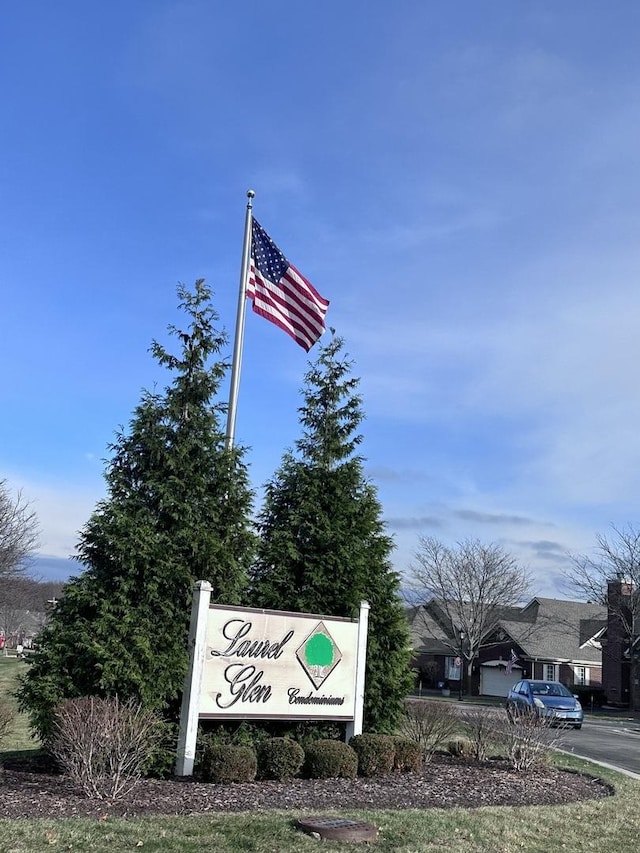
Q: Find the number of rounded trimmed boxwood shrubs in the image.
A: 5